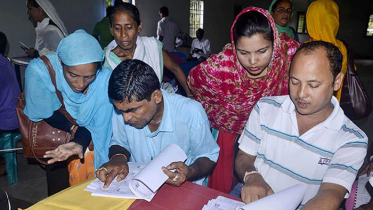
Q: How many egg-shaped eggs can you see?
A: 0